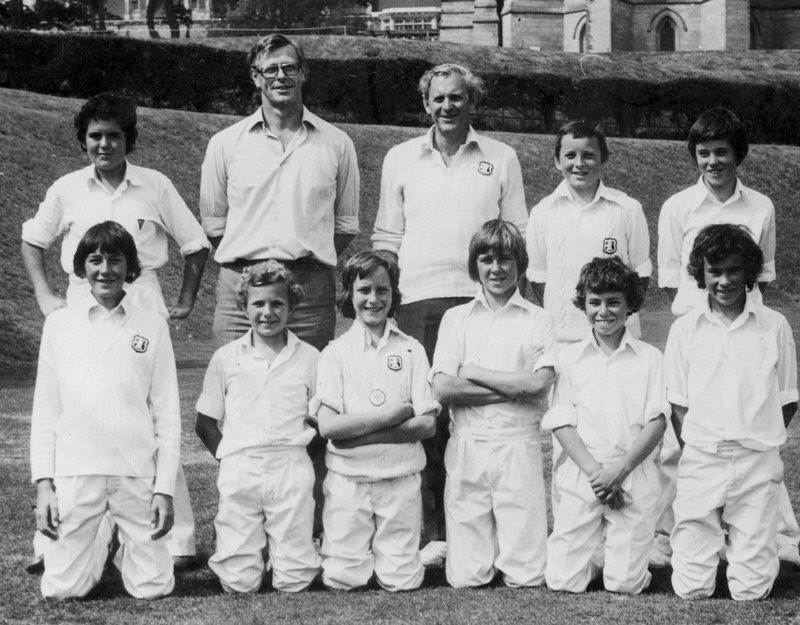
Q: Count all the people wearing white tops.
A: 11